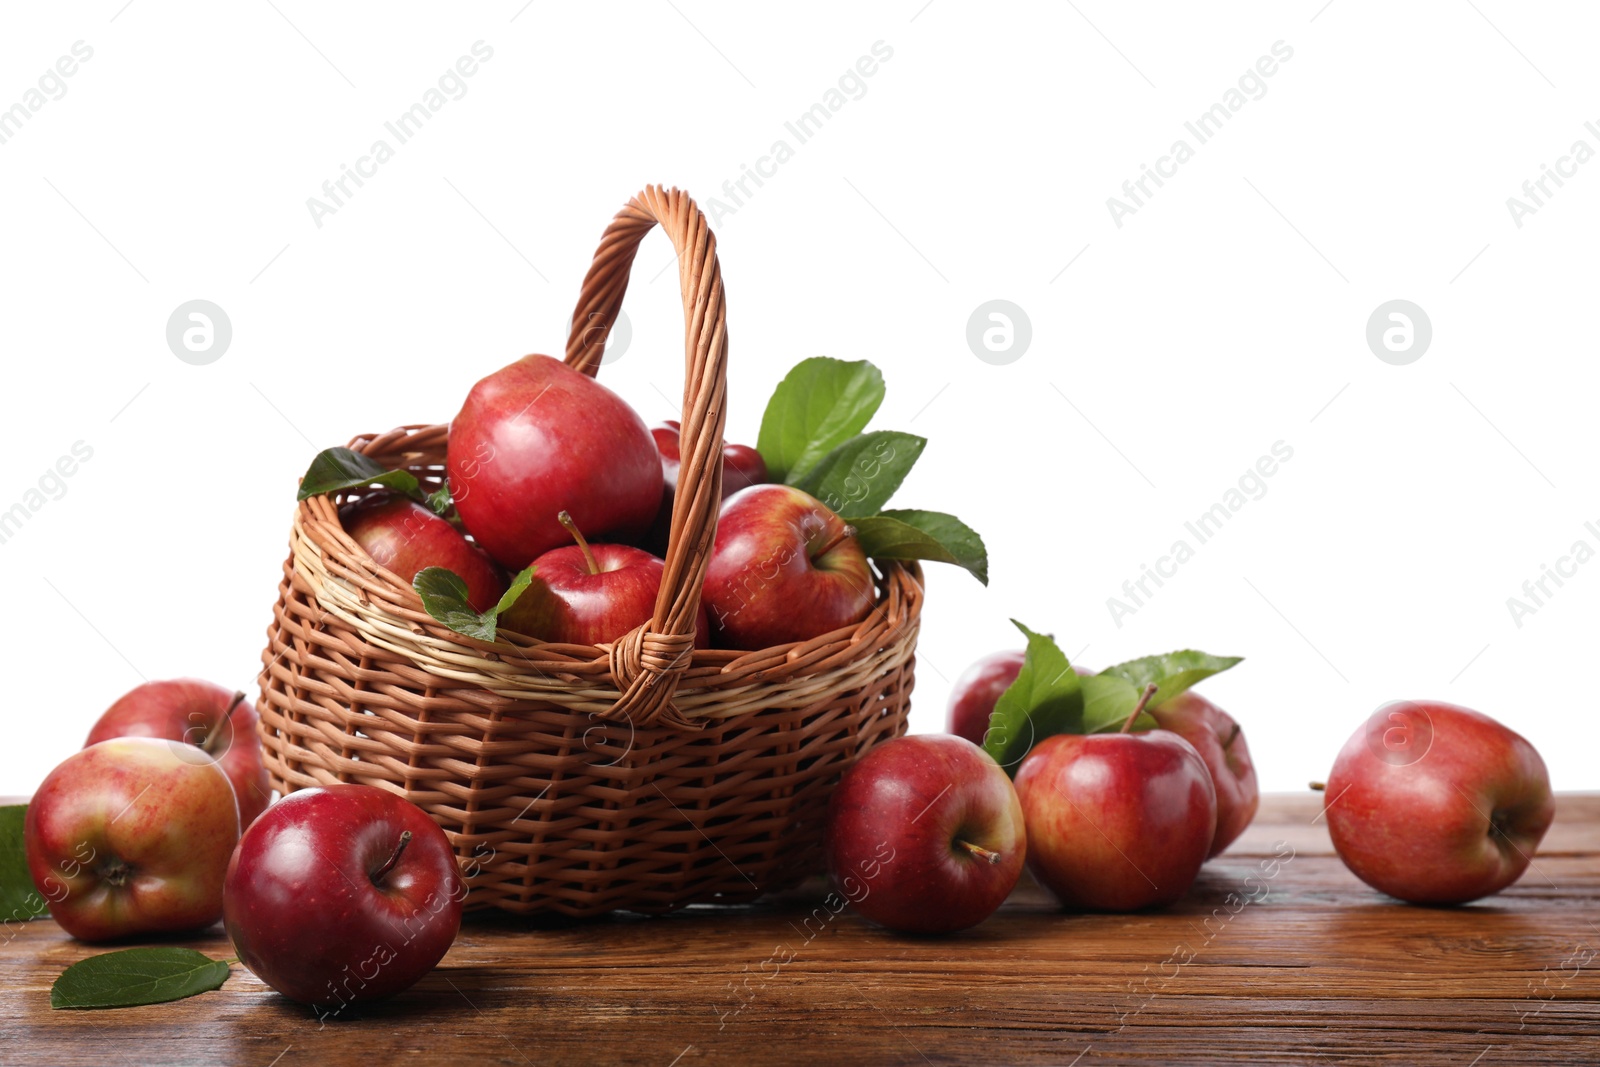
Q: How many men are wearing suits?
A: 0